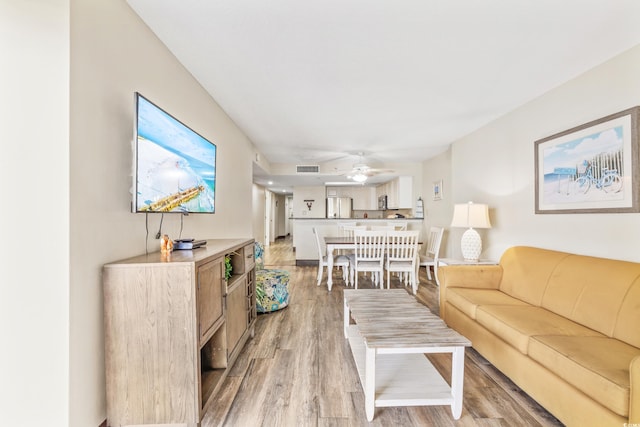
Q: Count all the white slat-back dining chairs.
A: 6